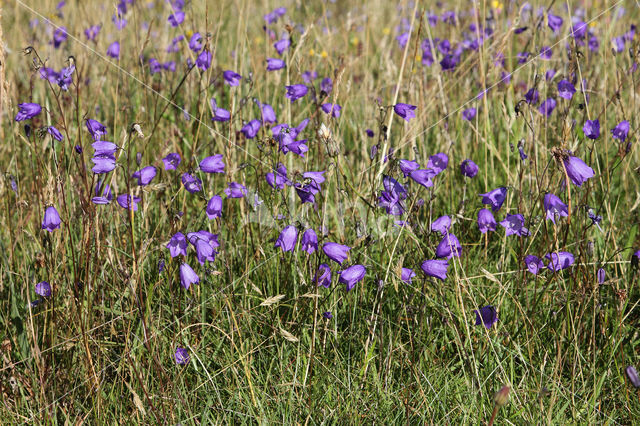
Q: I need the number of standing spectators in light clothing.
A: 0